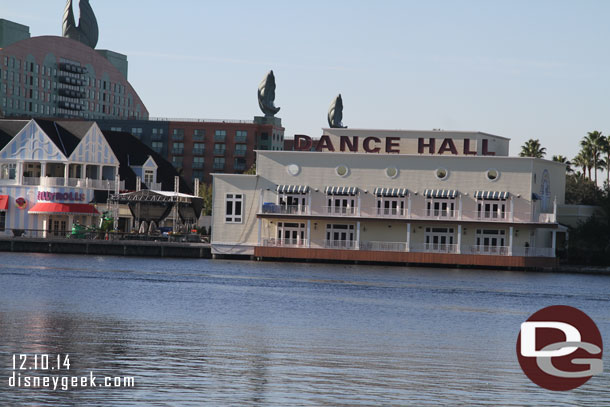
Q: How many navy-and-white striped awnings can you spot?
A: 5